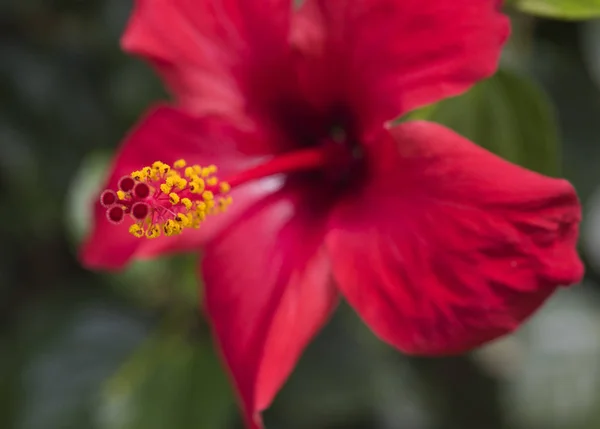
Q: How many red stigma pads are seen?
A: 5